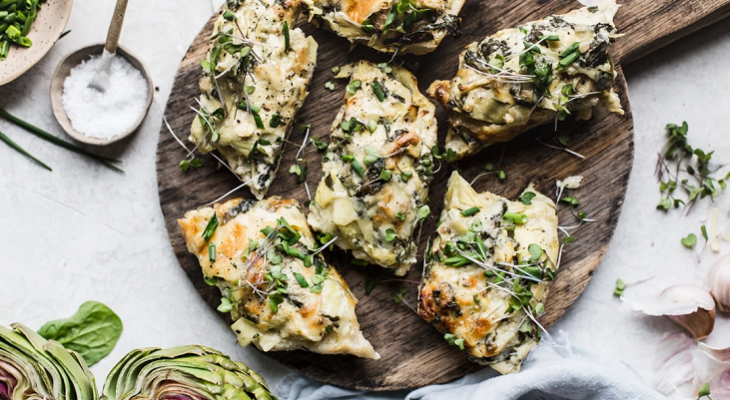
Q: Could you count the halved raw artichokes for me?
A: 2